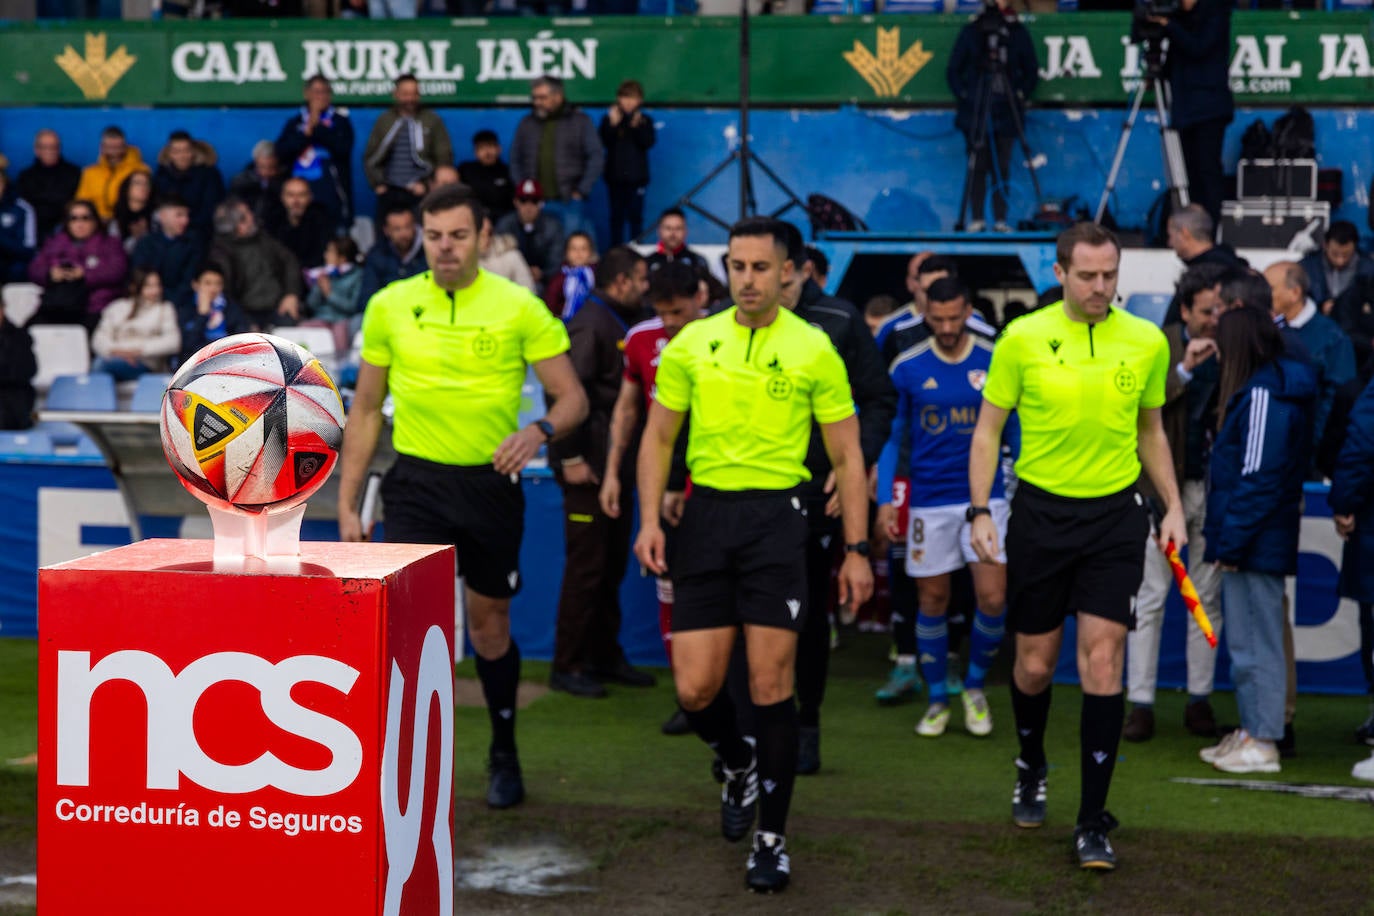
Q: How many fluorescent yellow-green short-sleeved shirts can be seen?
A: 3